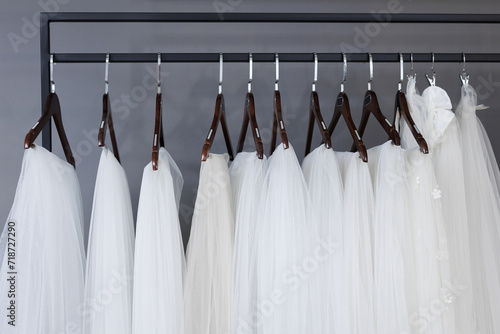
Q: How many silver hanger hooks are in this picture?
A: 13